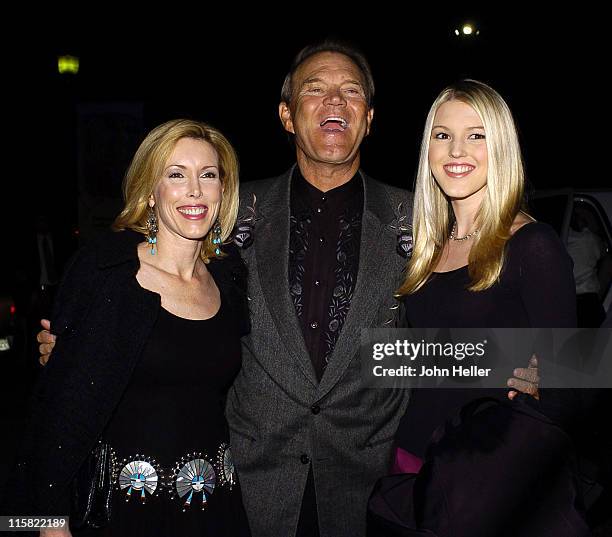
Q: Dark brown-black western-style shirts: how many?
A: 1